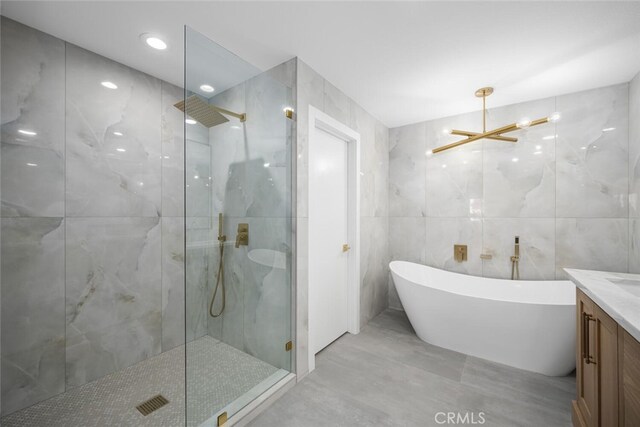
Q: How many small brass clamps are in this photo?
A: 3